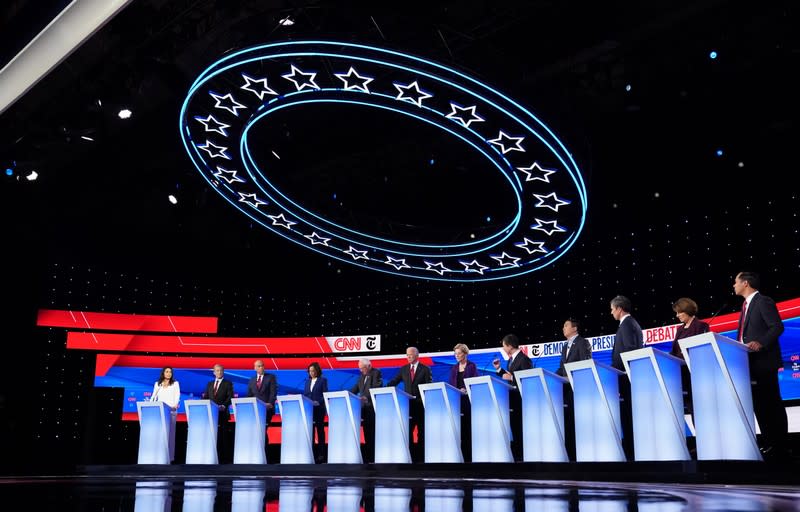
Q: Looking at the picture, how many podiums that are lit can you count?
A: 12